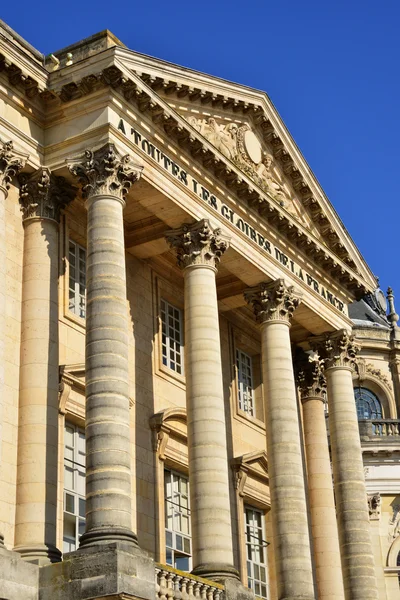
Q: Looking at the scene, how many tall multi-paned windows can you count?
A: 6